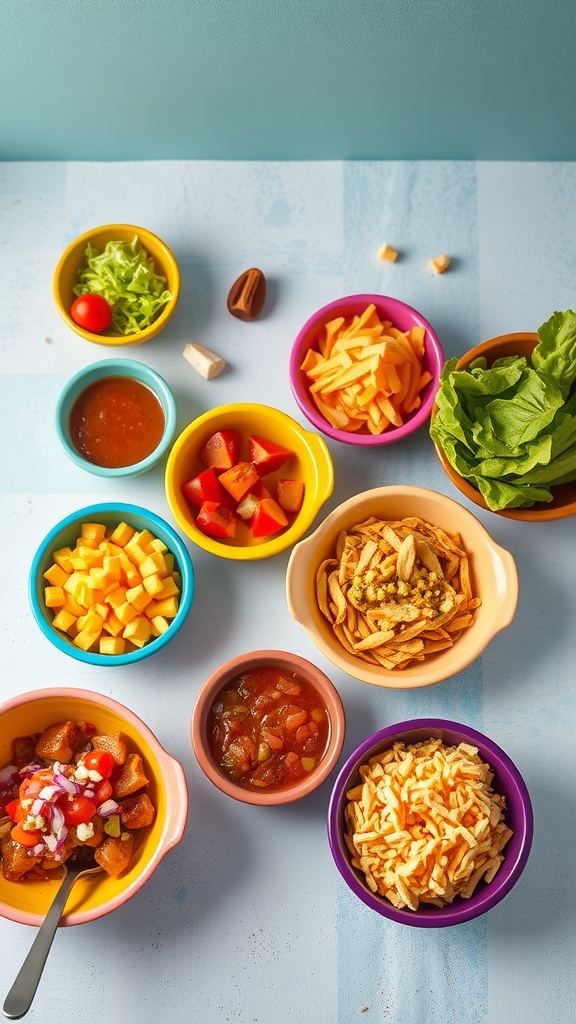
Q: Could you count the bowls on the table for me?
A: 10